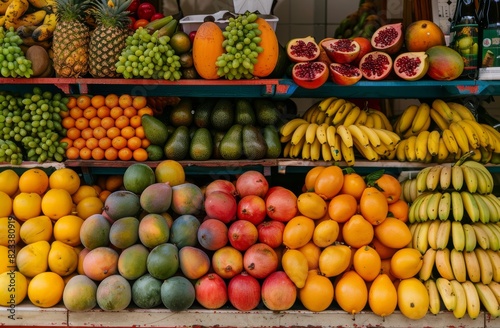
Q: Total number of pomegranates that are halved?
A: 7